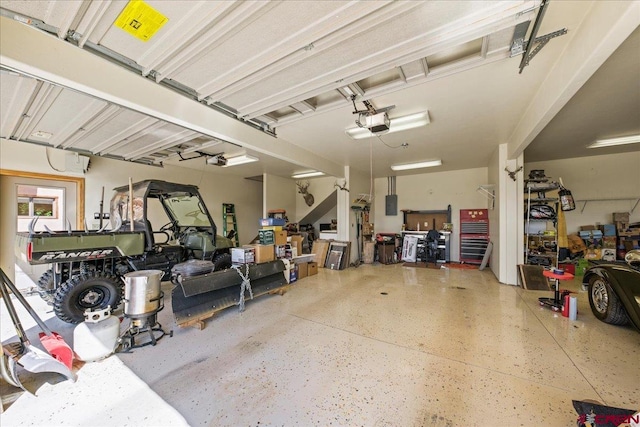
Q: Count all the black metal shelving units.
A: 1